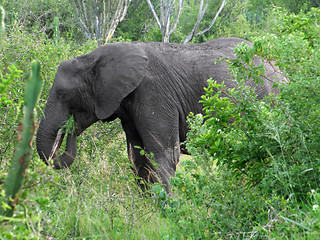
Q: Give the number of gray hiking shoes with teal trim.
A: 0